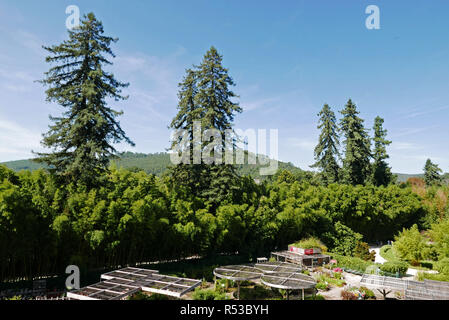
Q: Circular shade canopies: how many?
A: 3